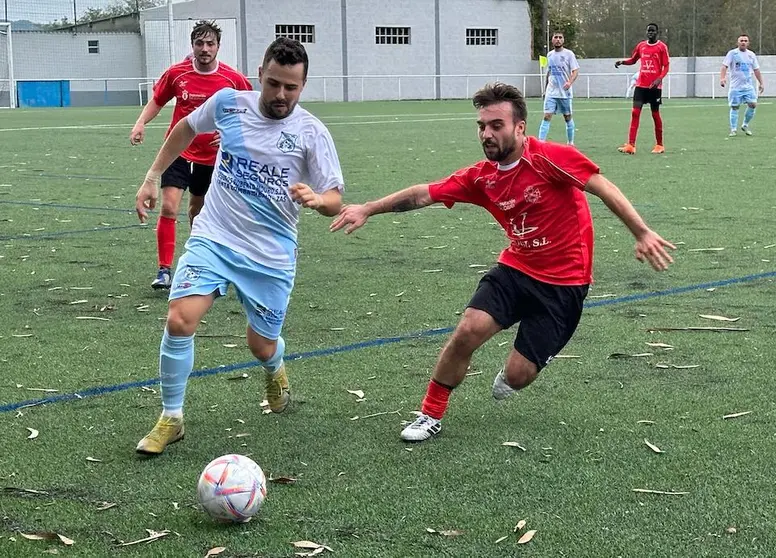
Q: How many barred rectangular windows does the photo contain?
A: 3